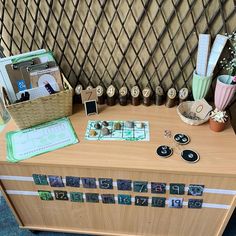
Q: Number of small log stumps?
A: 10